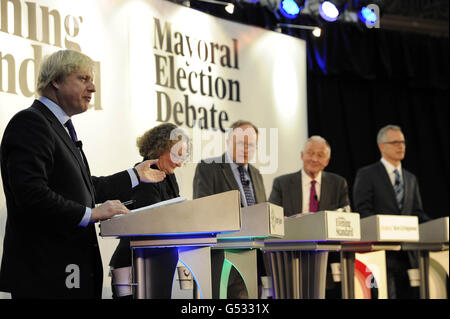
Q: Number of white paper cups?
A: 5